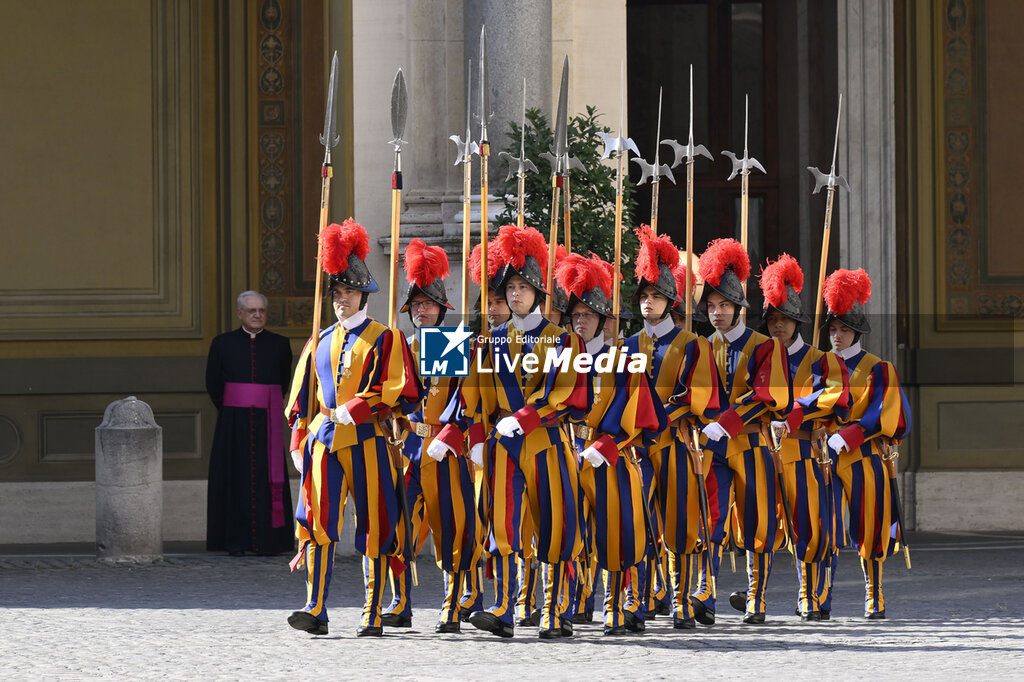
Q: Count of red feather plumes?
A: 12